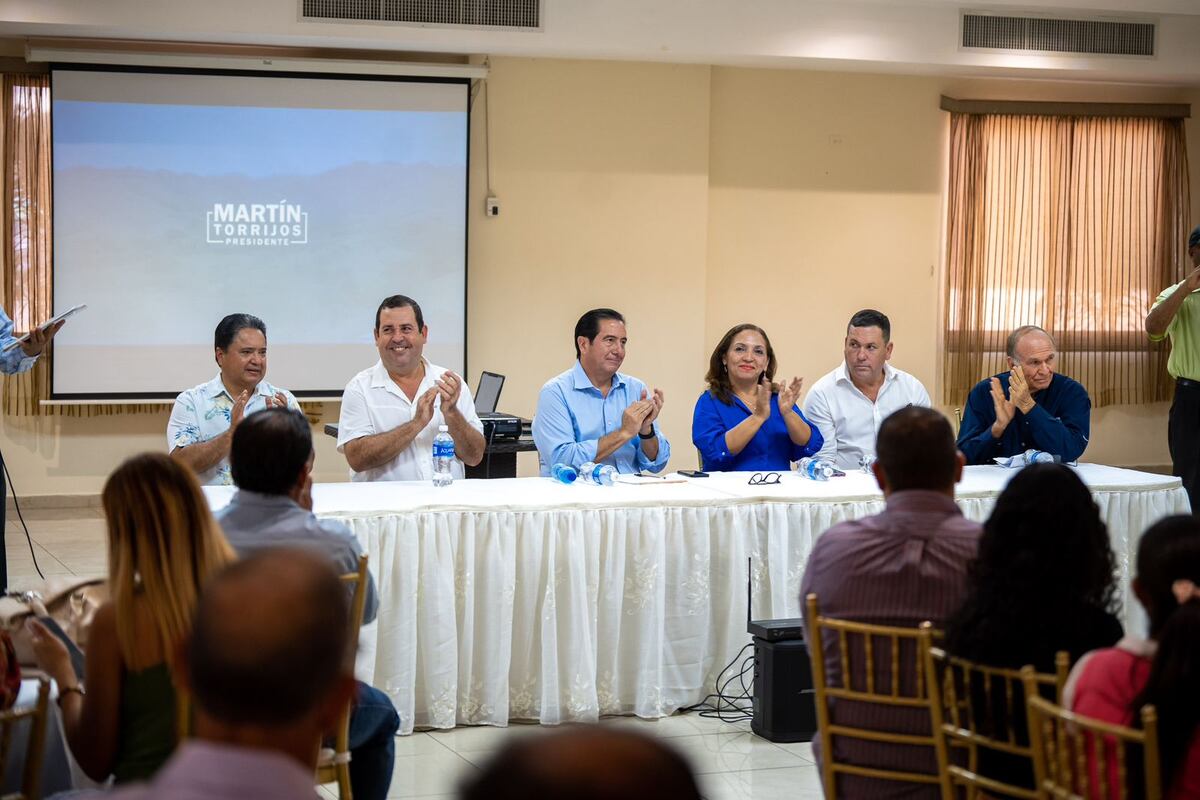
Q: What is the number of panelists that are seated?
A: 6